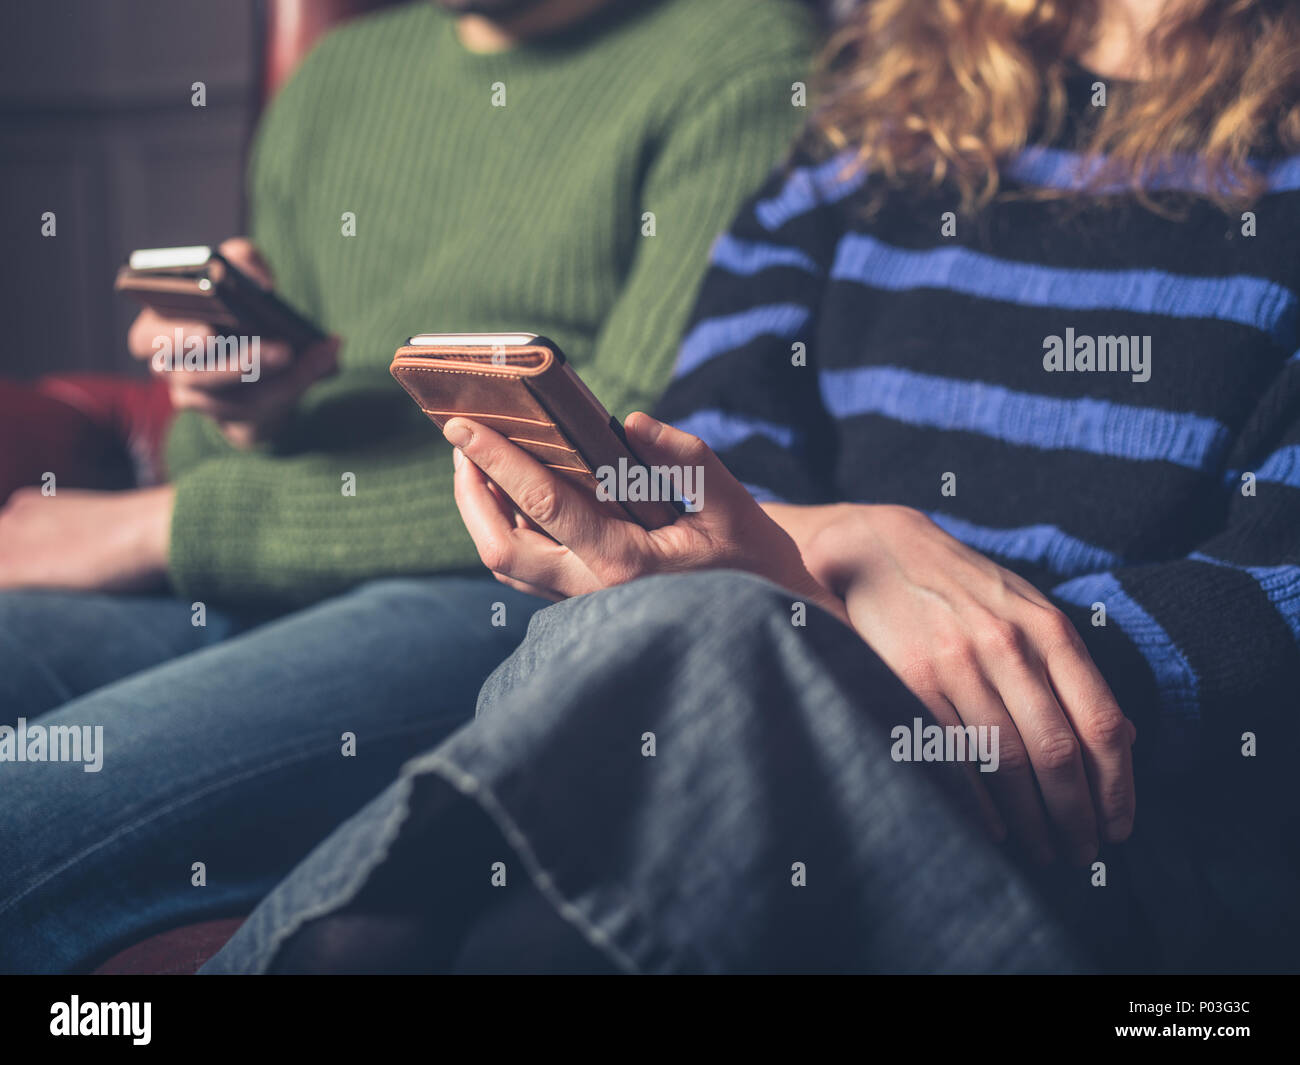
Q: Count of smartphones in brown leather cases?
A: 2